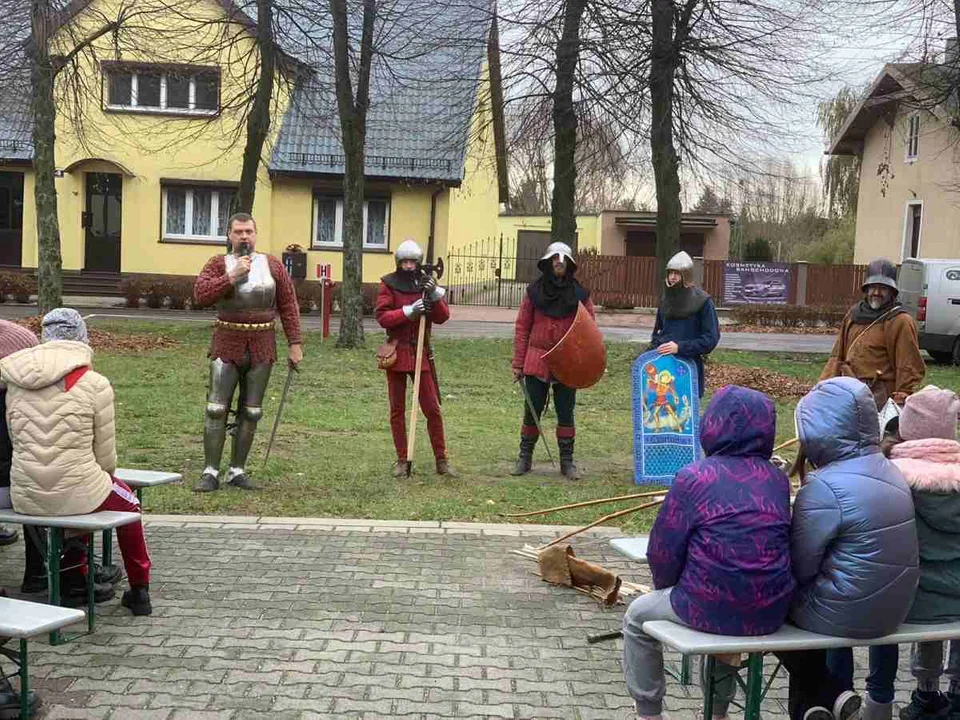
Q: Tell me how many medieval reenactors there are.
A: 5